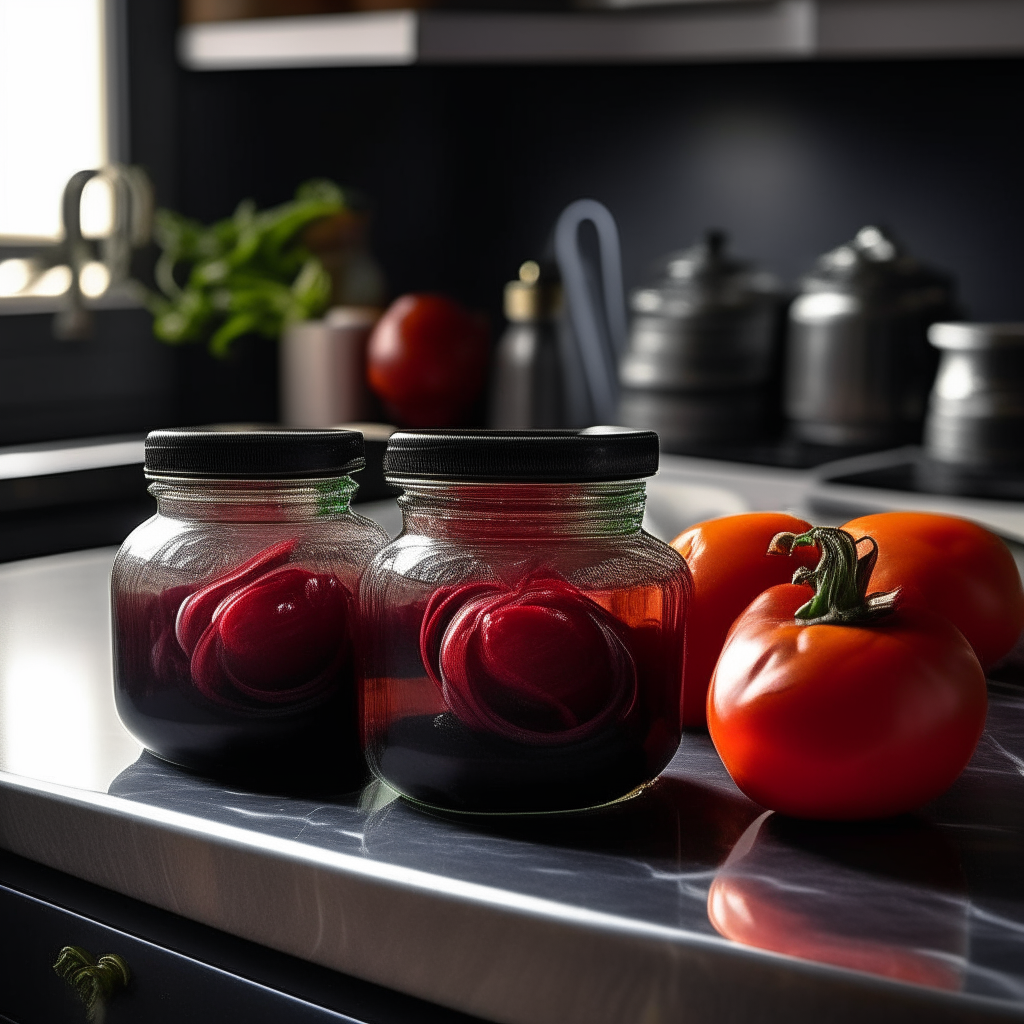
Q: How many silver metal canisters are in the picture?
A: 3